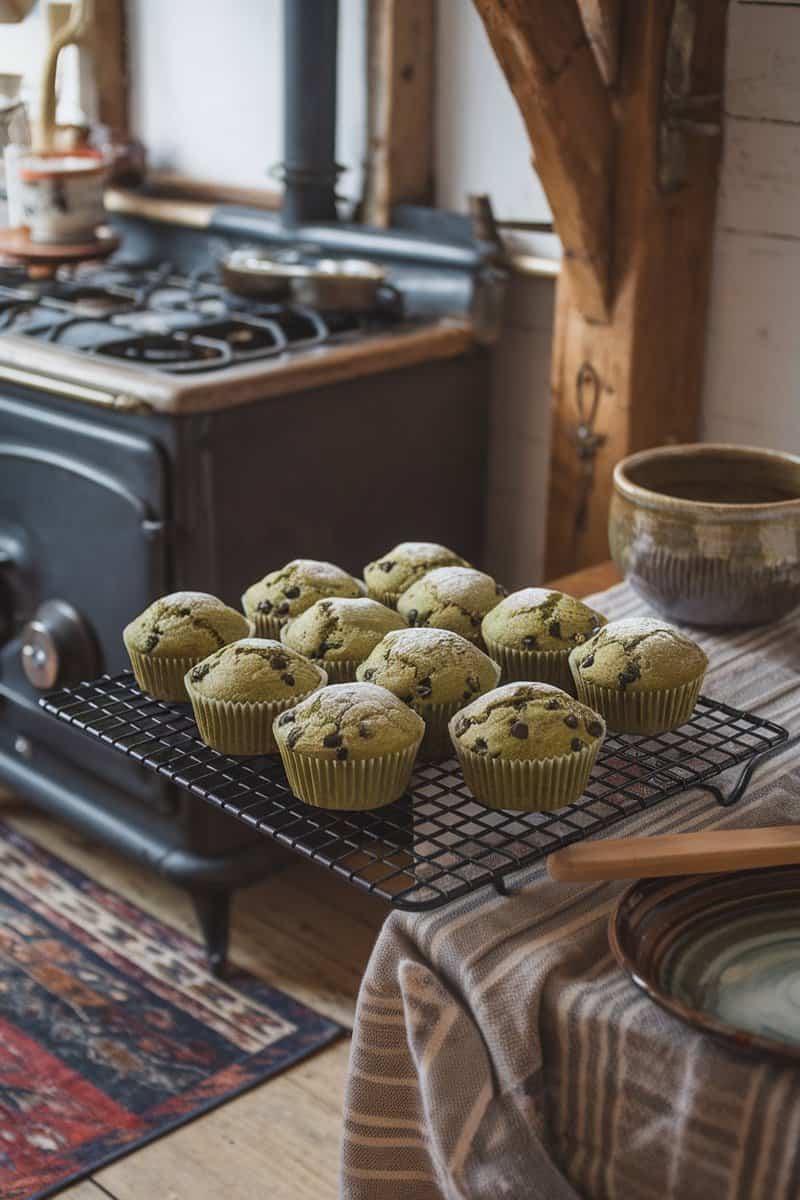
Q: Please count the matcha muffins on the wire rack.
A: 11